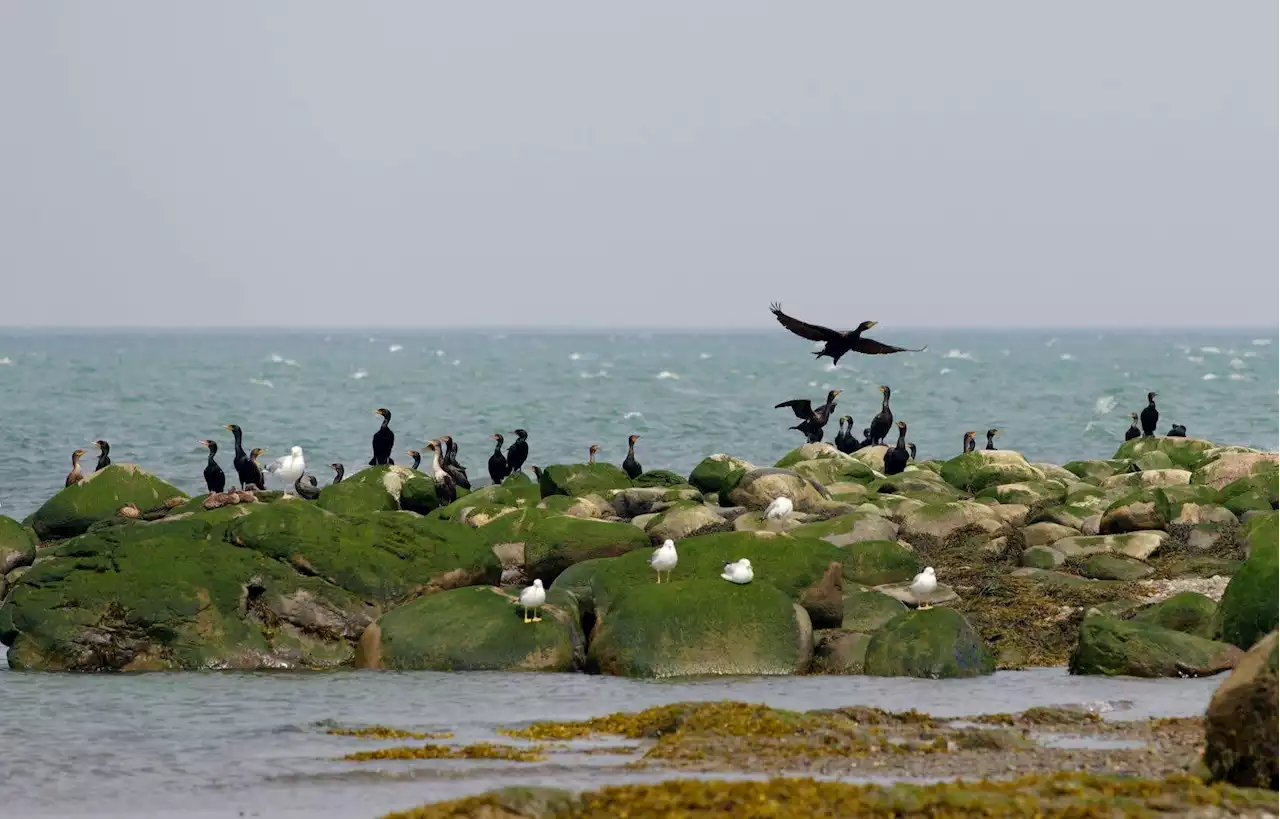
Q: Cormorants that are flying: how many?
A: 1